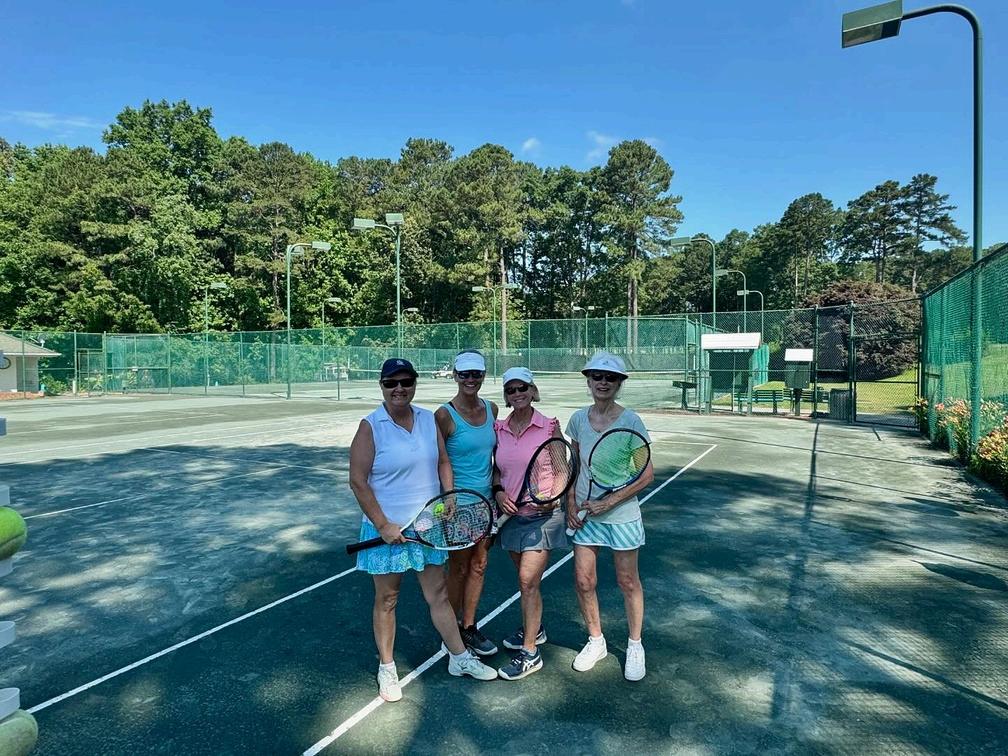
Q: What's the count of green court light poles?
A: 11